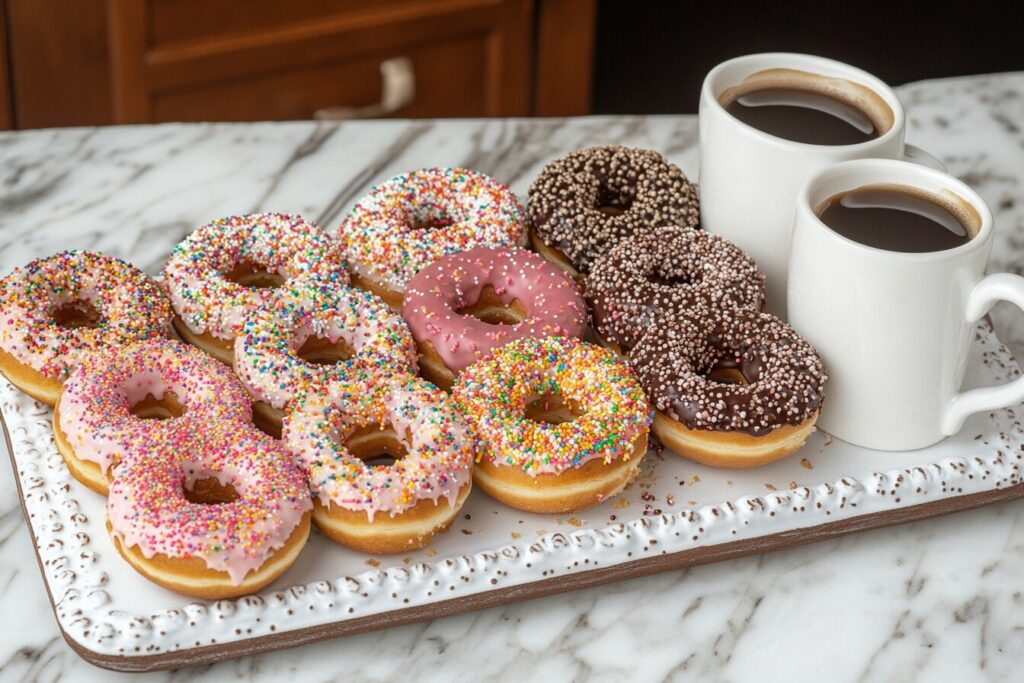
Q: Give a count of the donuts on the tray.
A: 12